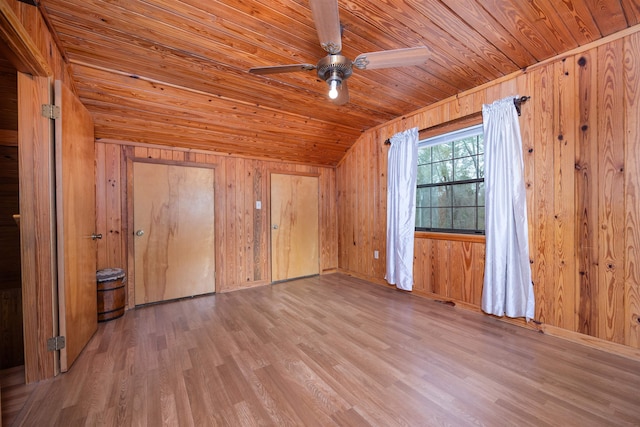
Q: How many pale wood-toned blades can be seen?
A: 4